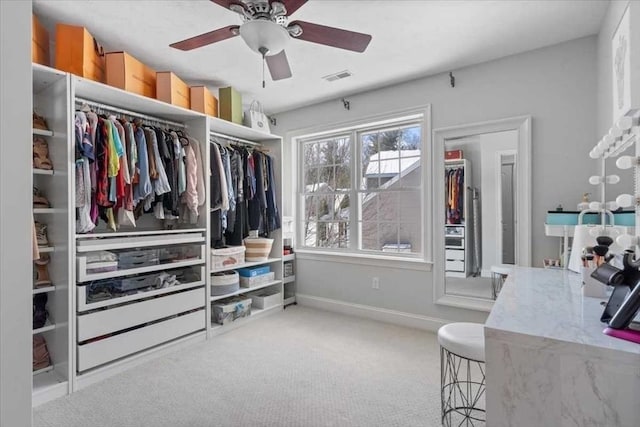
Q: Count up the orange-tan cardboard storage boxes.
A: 5